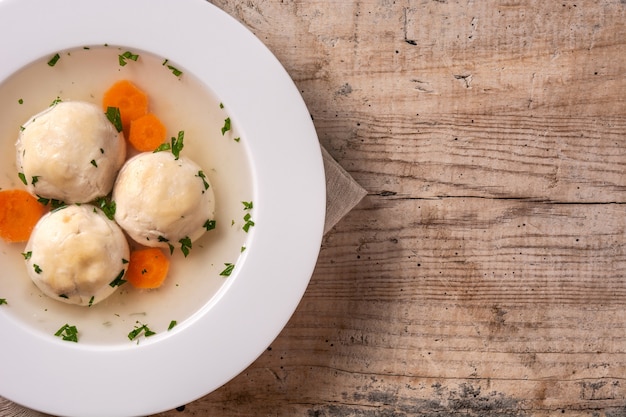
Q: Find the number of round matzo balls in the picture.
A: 3